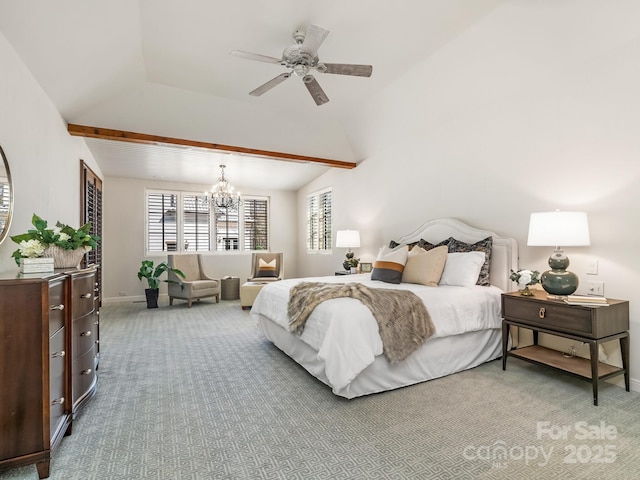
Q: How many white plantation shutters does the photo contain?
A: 6